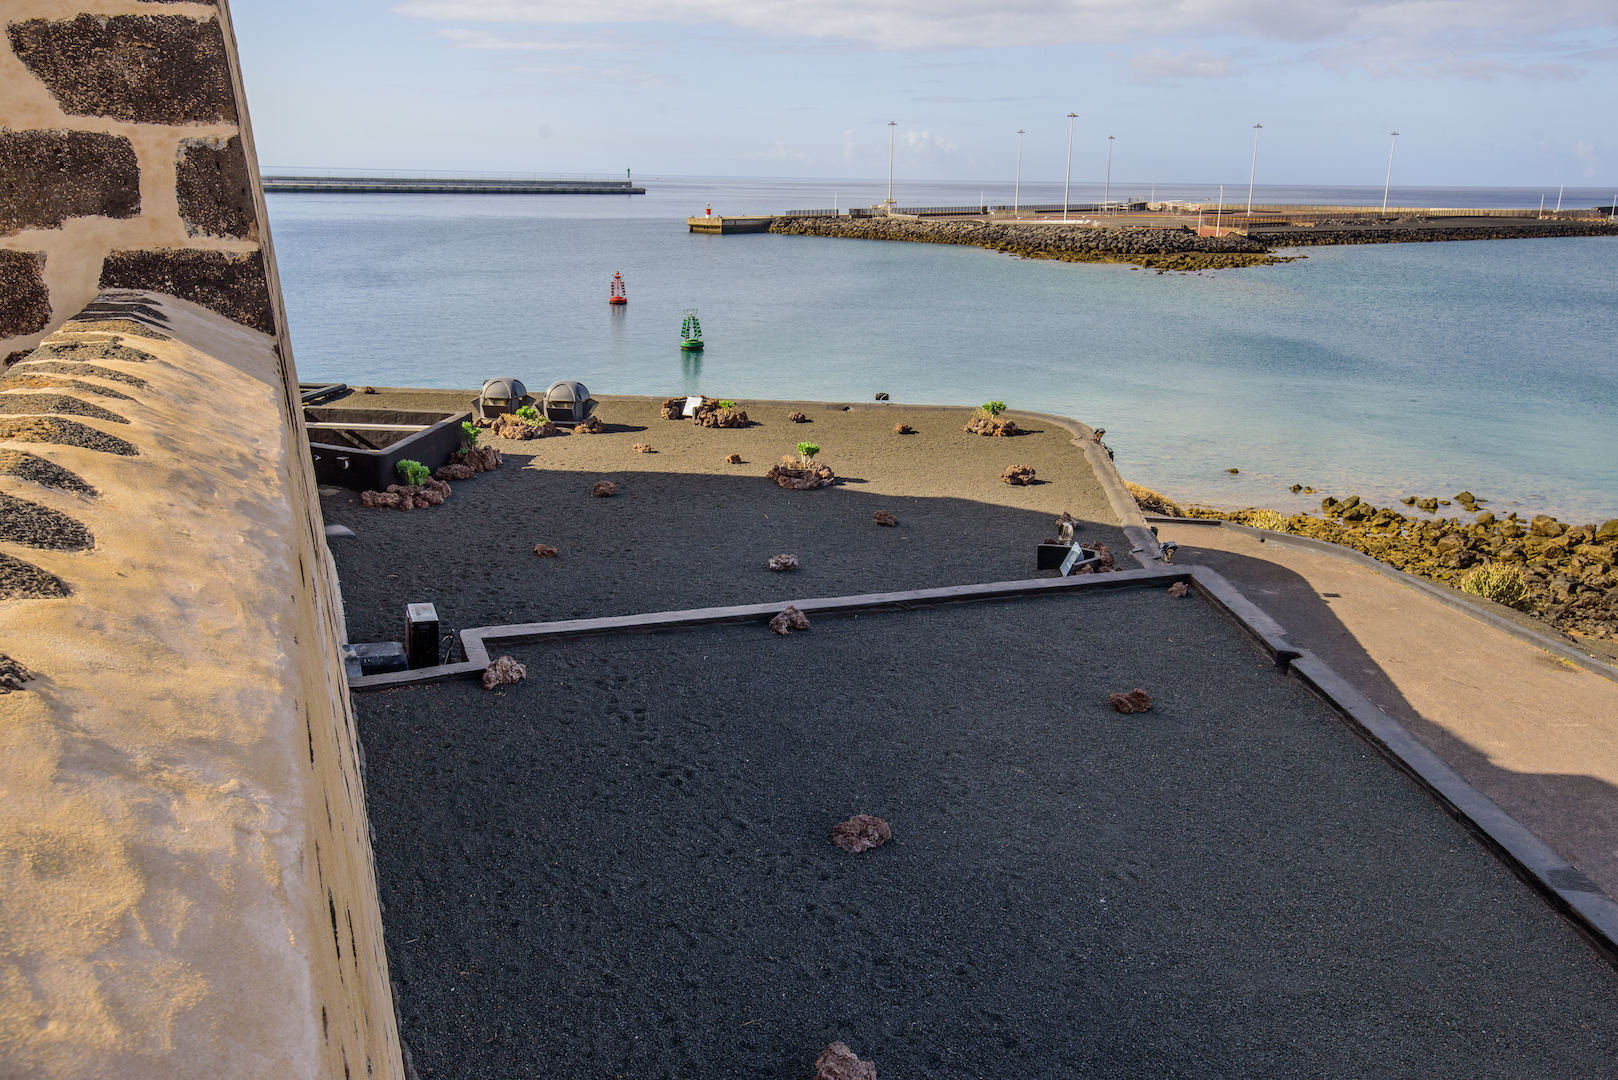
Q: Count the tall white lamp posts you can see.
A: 6